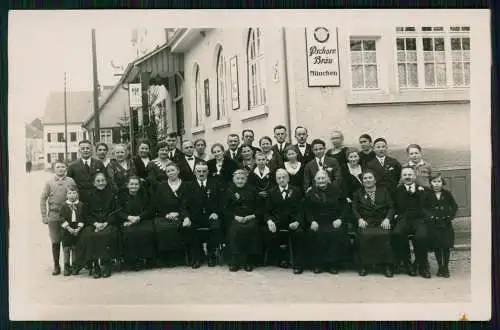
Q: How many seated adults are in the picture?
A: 9